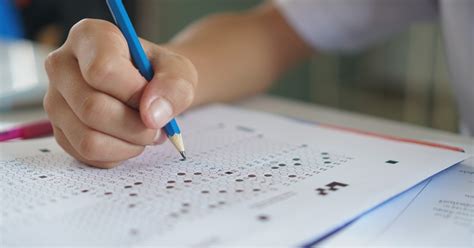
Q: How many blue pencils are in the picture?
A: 1